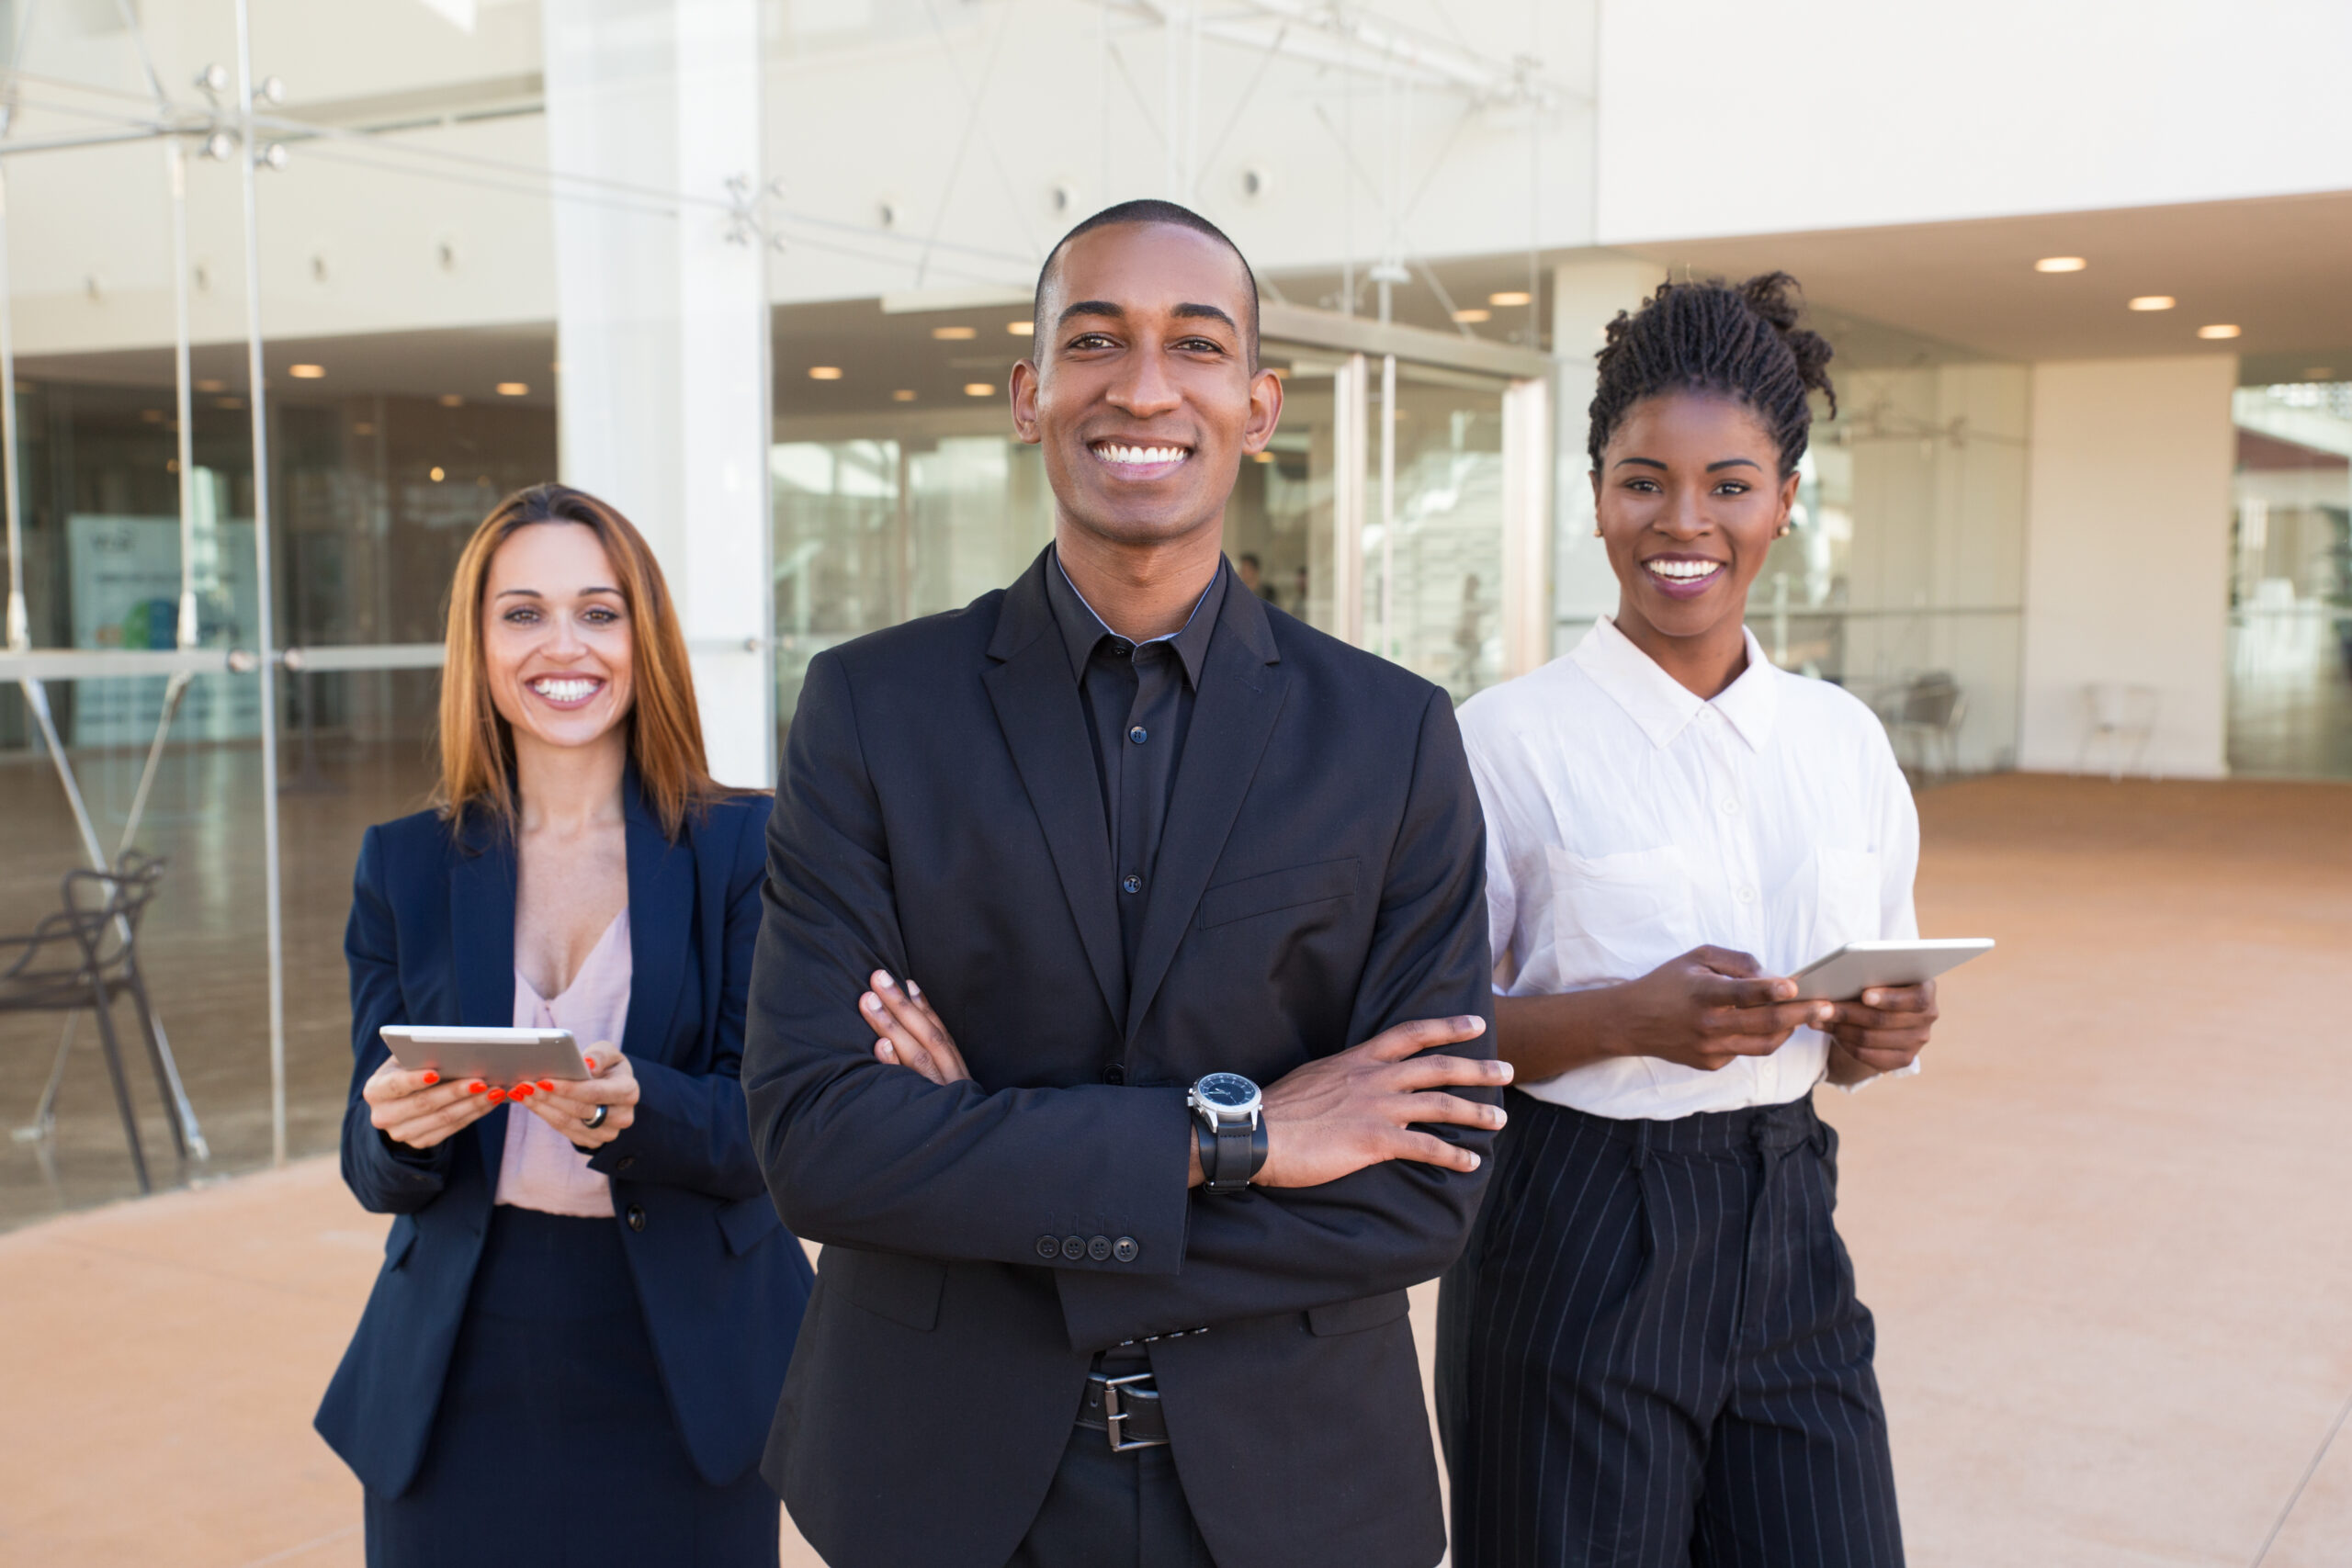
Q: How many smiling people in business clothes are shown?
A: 3